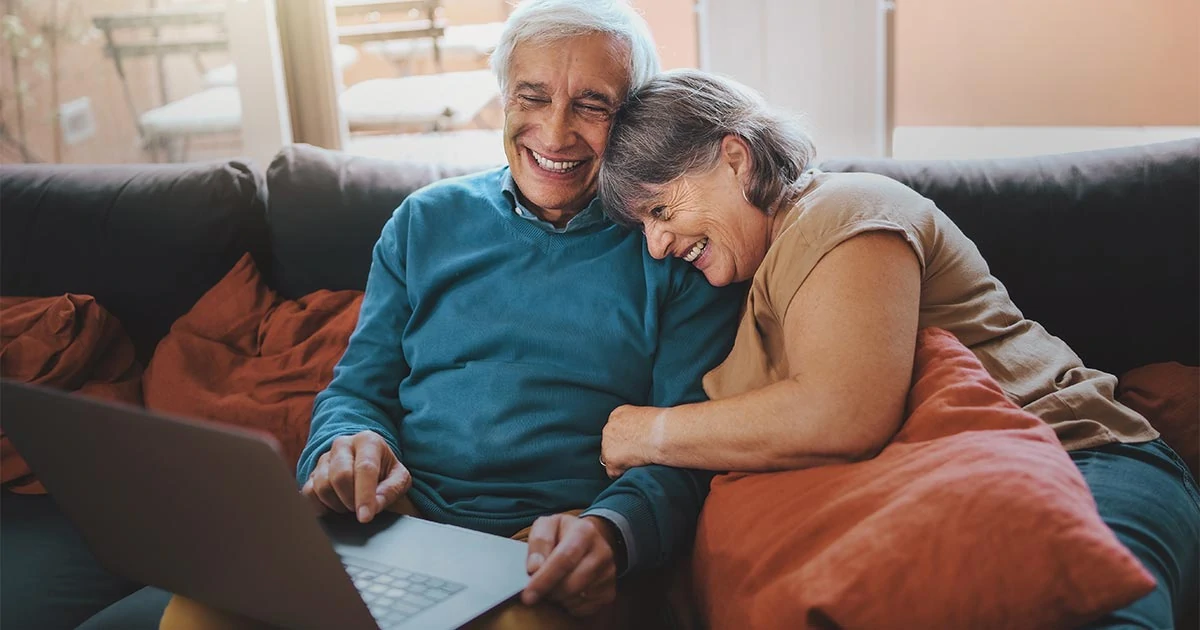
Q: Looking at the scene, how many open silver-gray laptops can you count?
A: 1